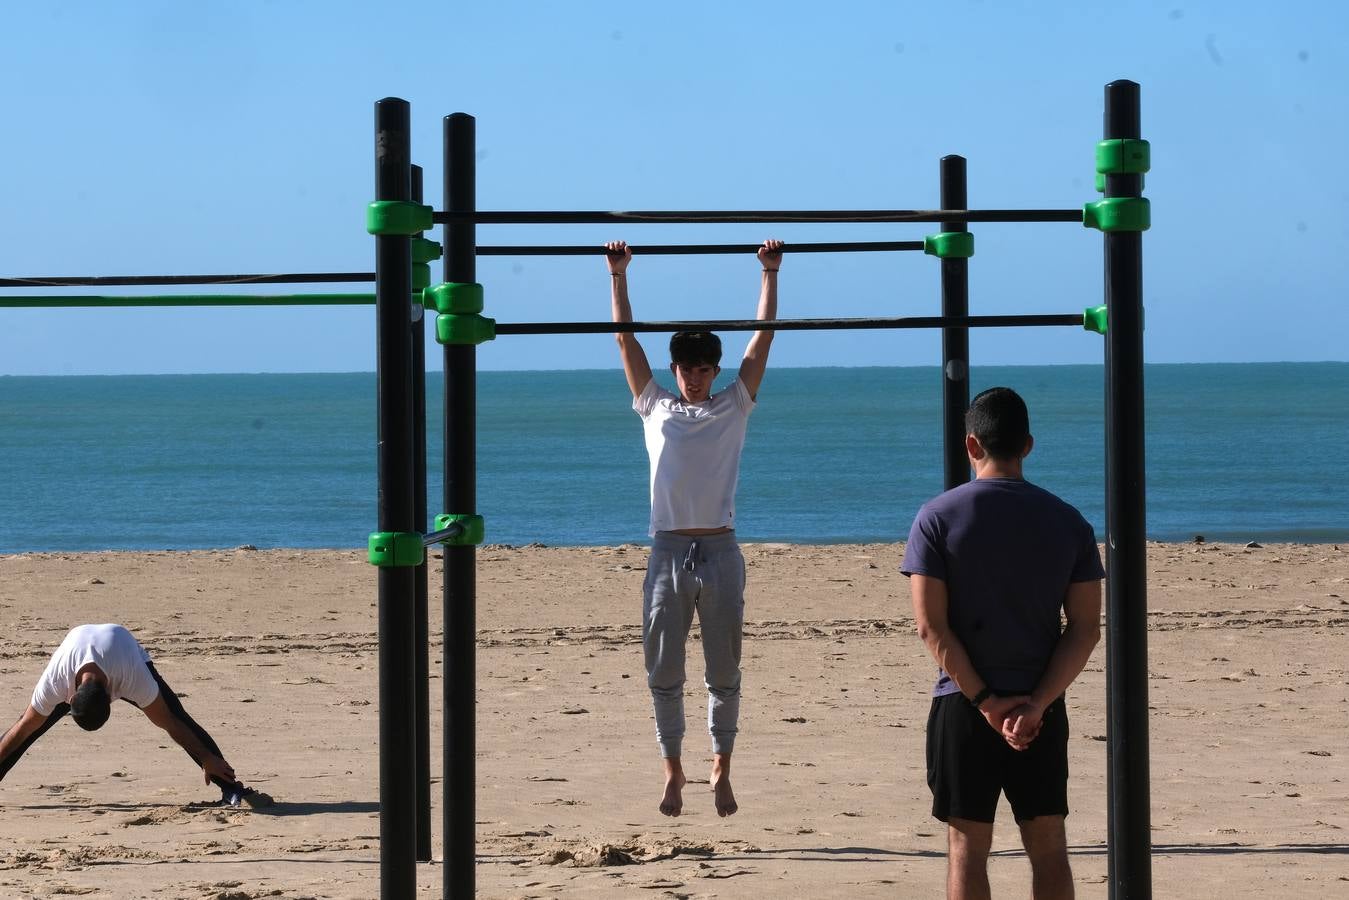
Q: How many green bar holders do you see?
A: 12